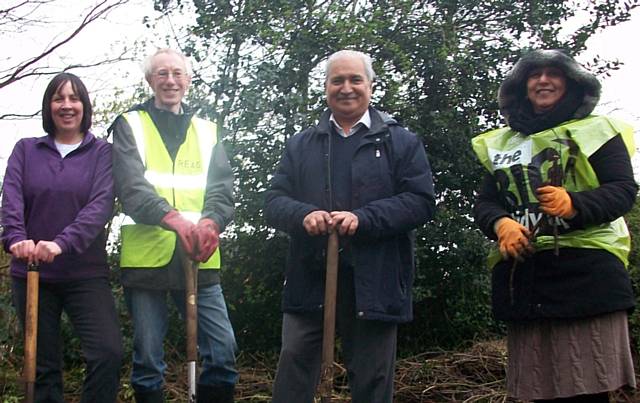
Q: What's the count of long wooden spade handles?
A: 3